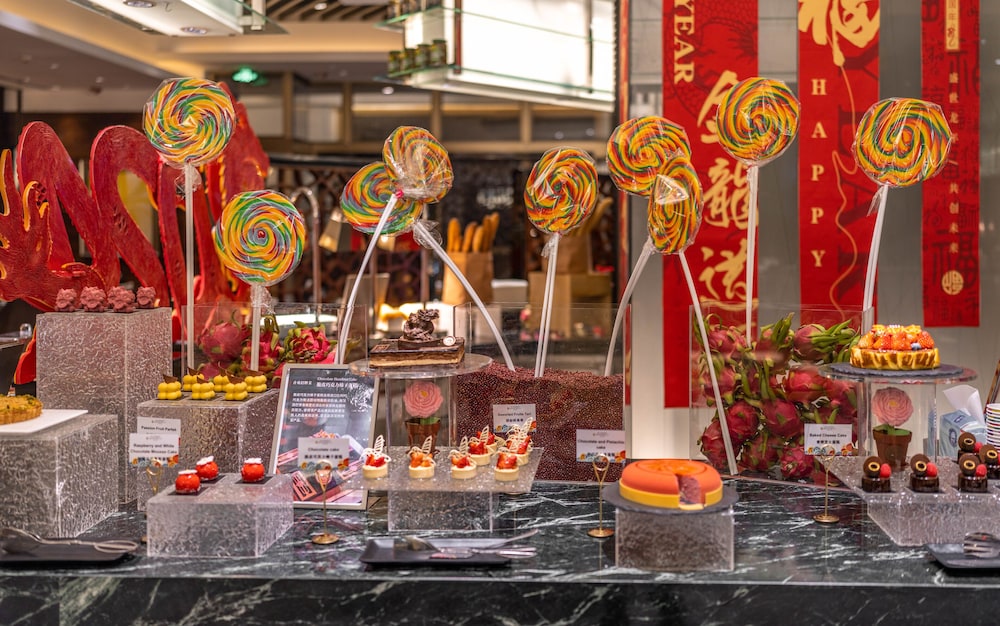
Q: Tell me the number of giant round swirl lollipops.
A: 9